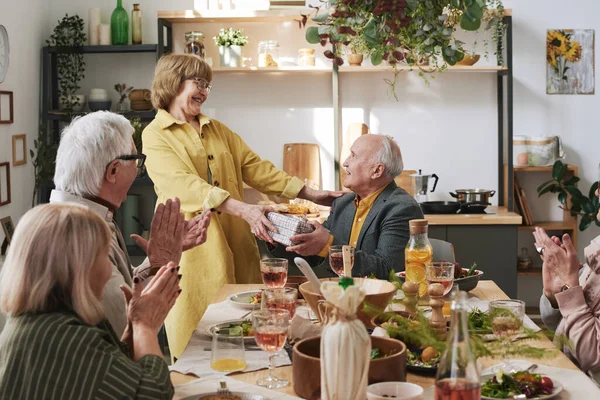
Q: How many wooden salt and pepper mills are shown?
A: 2